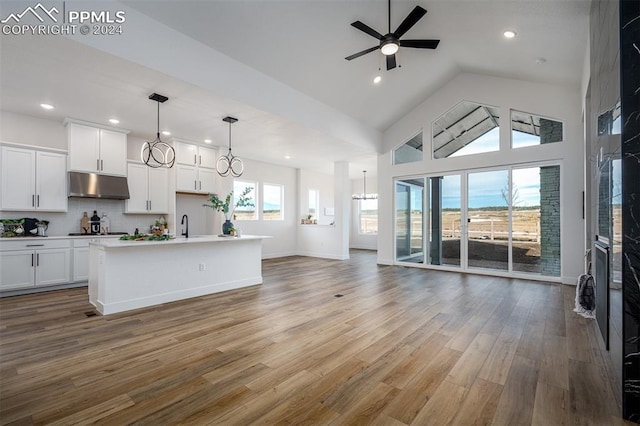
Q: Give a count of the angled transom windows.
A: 3